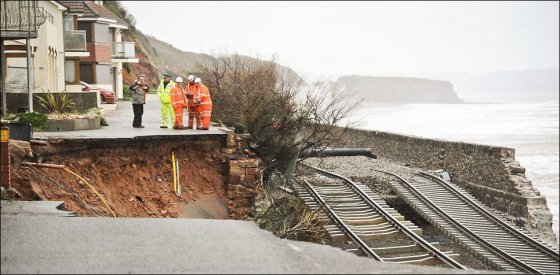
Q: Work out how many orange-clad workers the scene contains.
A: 3